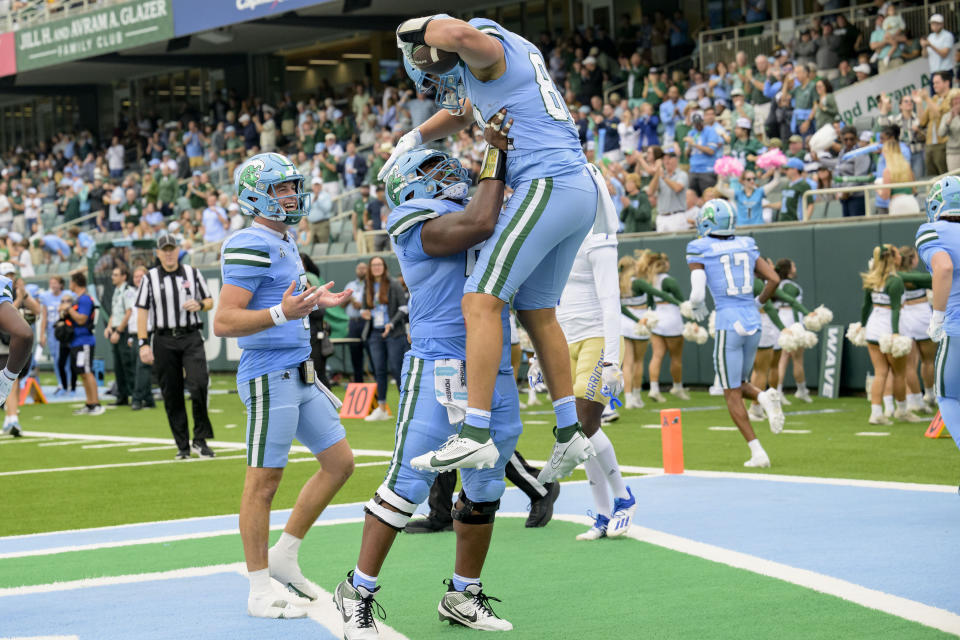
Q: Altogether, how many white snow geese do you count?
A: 0